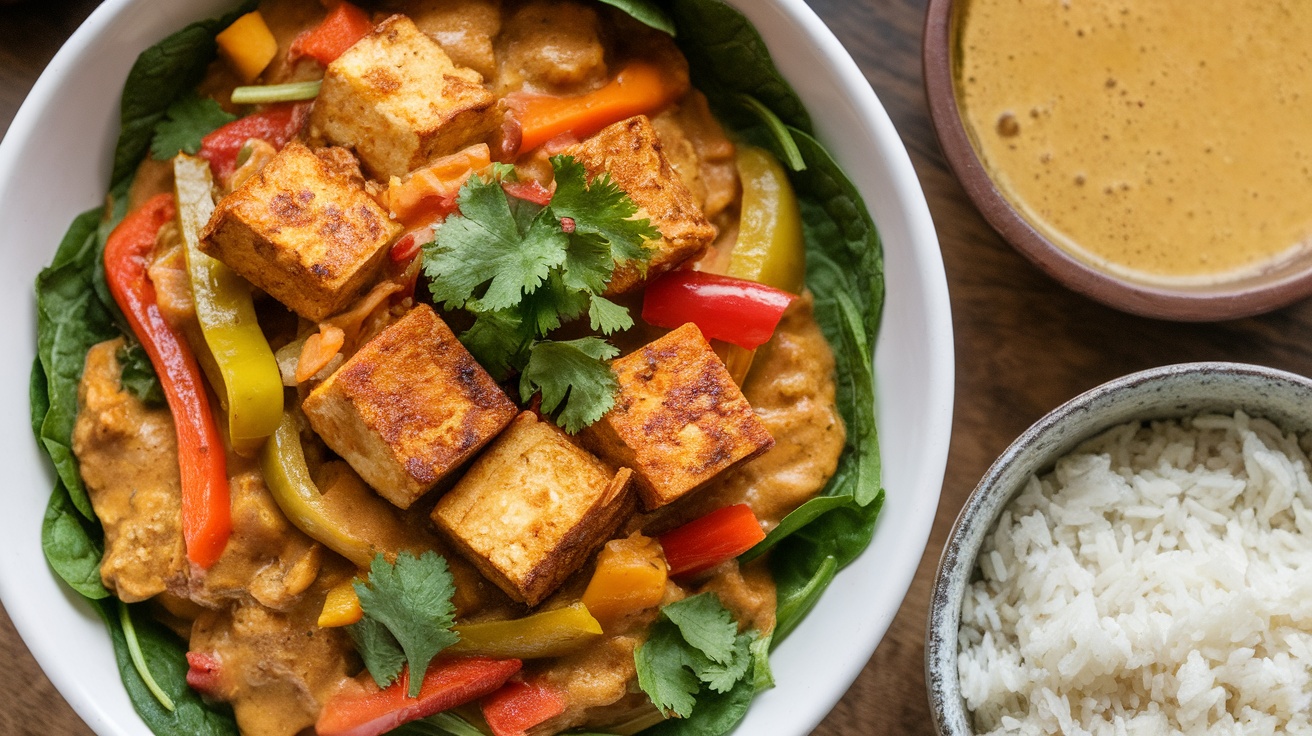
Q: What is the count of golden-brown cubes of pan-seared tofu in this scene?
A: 6